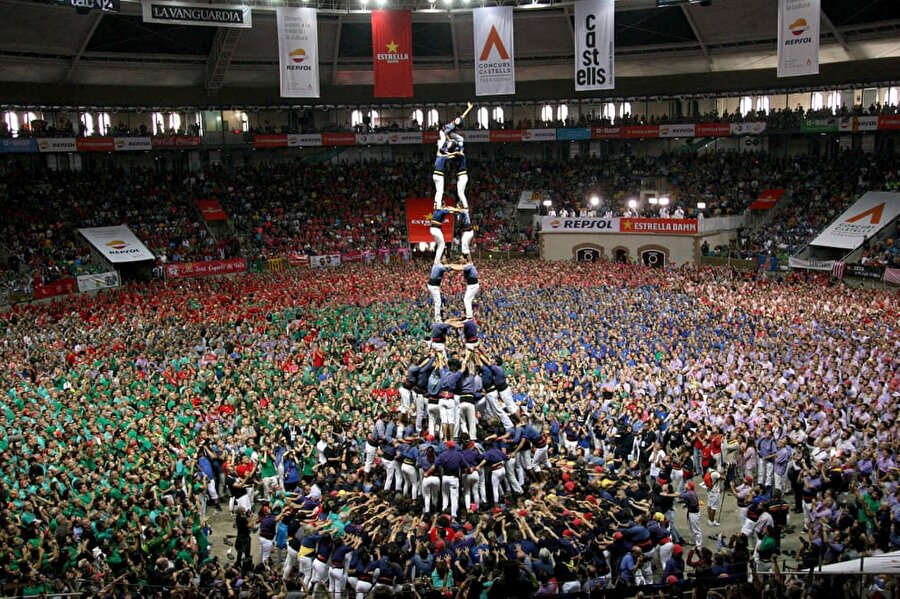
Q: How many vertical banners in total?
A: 5